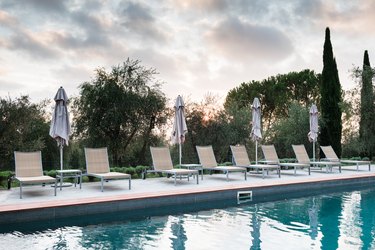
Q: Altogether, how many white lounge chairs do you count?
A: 8